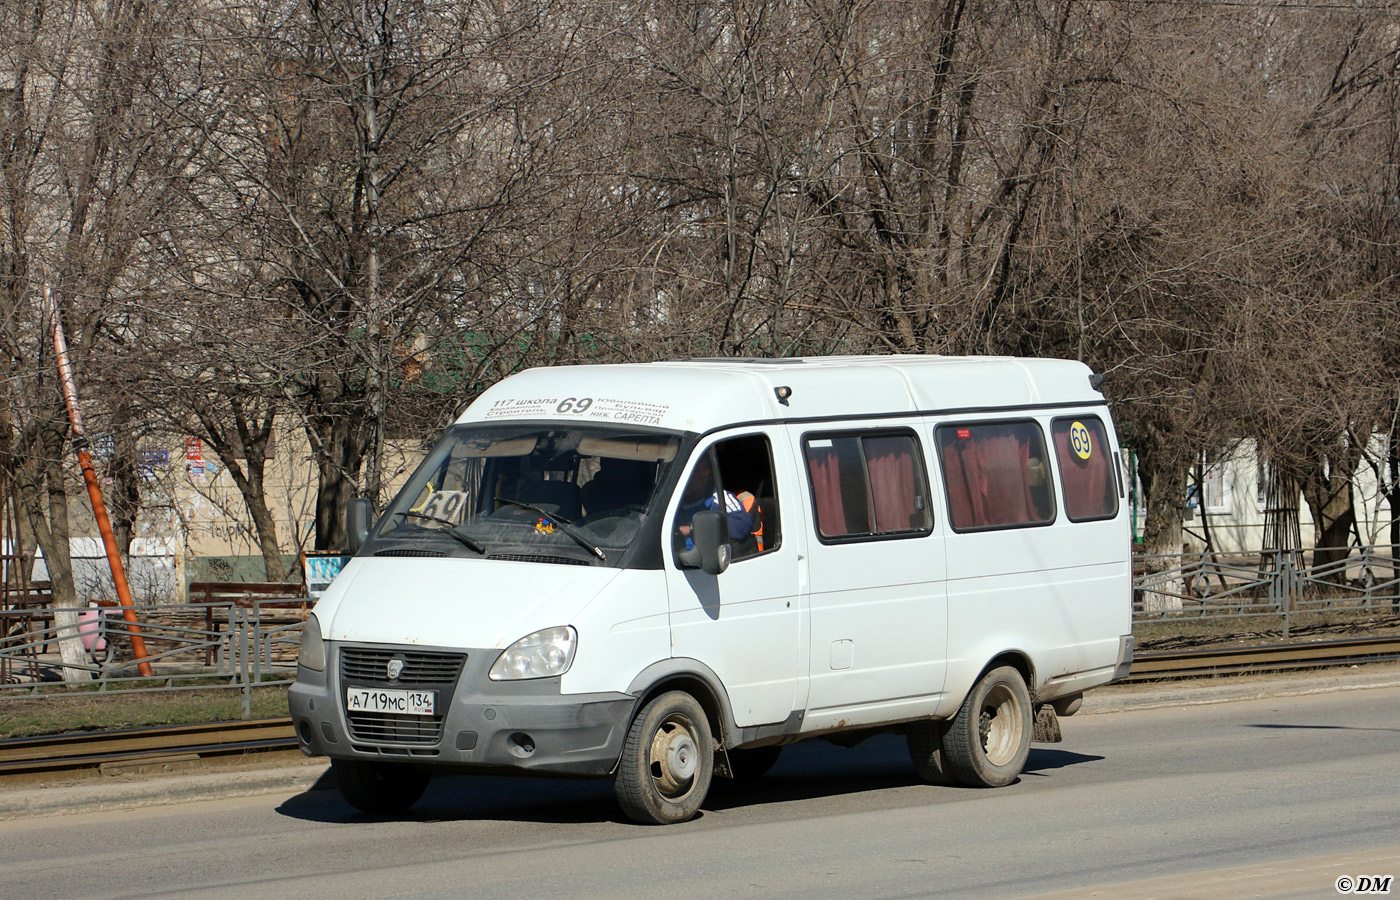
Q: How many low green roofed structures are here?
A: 1